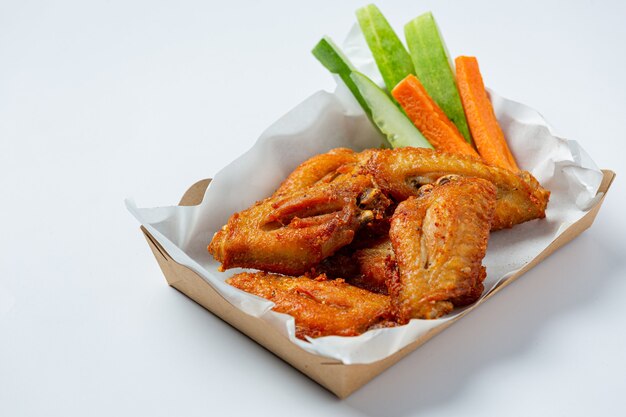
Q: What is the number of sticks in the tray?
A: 6